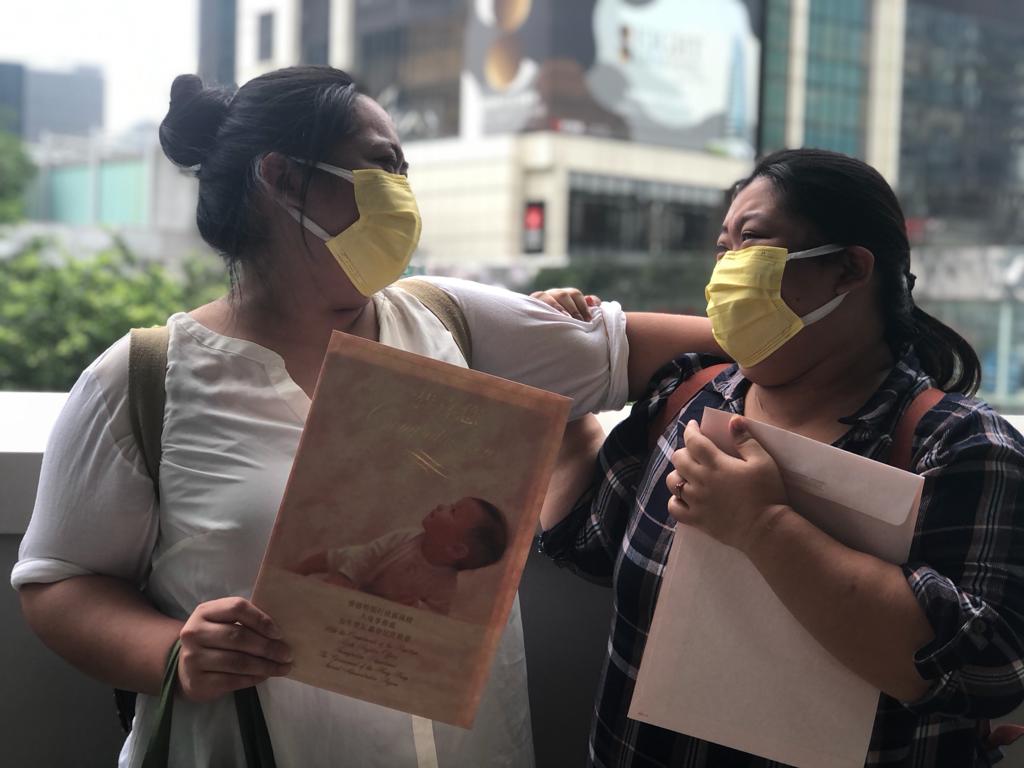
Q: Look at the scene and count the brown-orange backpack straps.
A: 2